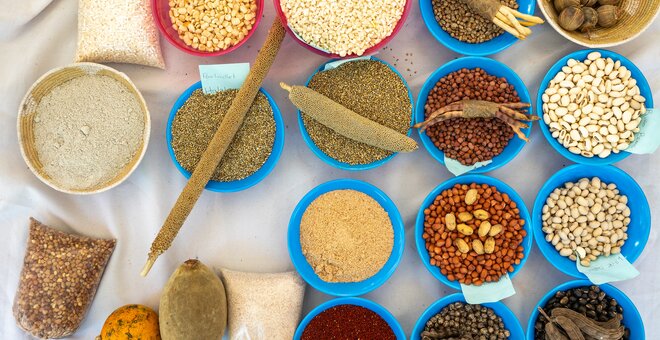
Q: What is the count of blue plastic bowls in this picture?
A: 11